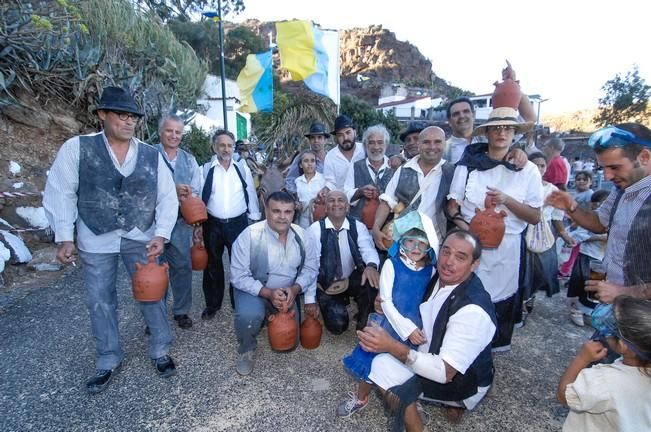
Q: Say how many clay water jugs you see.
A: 9